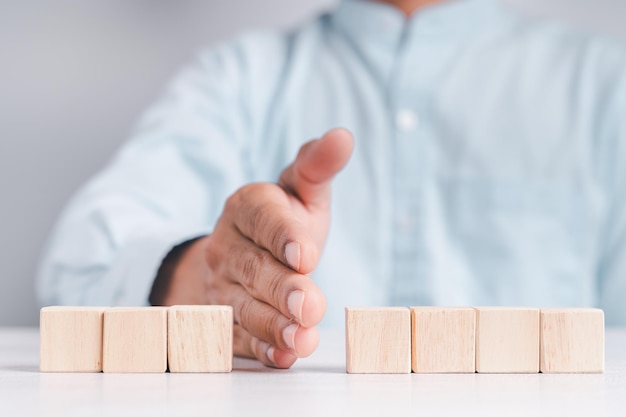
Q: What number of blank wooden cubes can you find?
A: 7